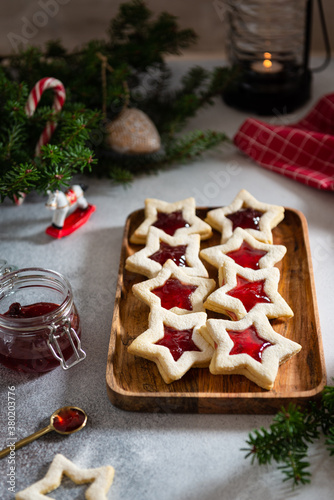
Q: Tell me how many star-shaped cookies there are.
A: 9